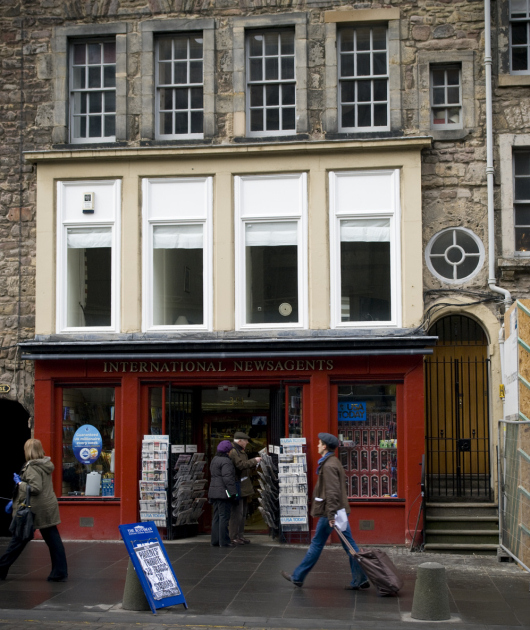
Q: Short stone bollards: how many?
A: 2